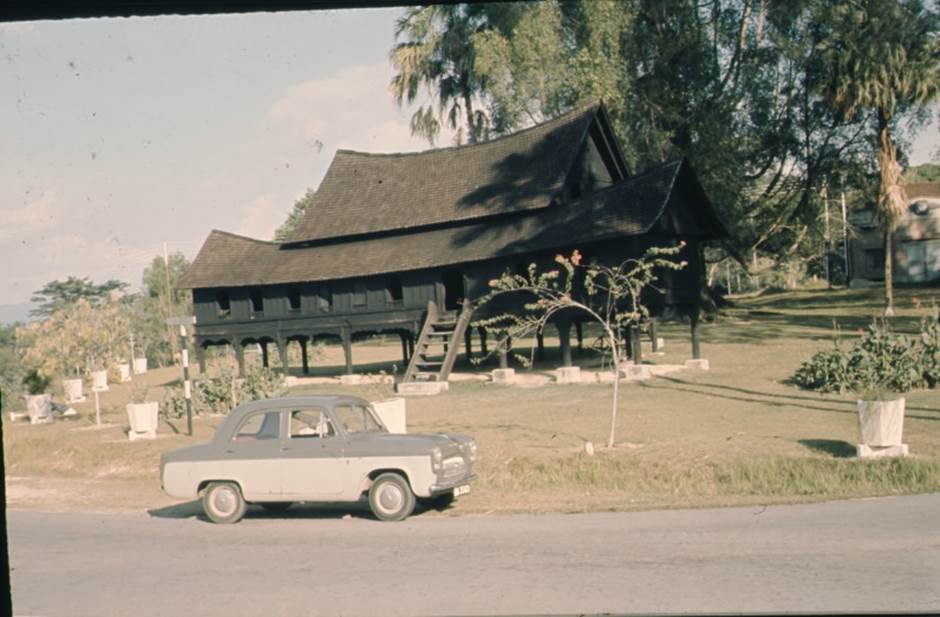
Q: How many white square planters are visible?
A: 8